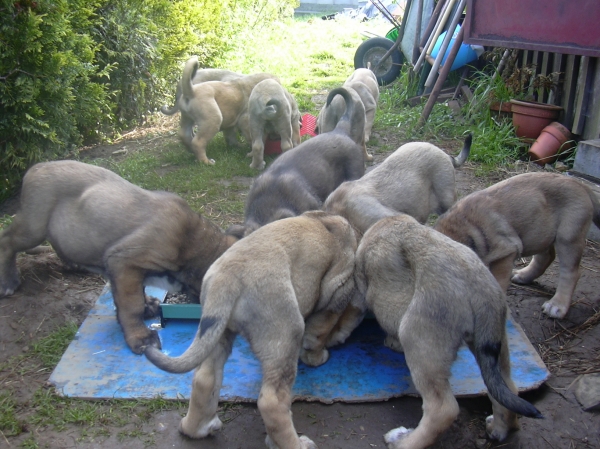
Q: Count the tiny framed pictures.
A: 0